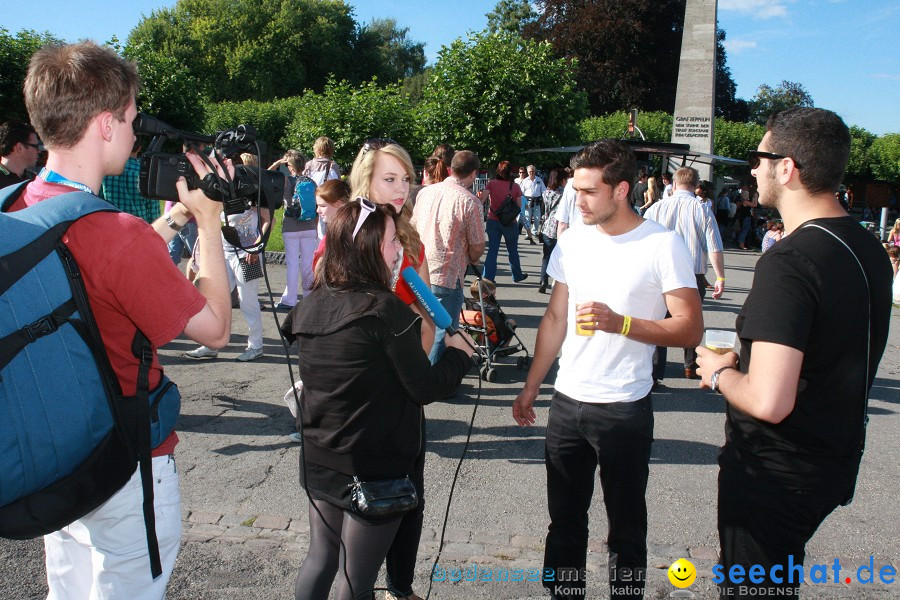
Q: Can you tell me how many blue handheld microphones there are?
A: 1